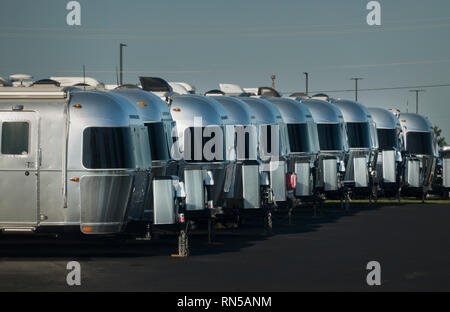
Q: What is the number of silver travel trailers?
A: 10